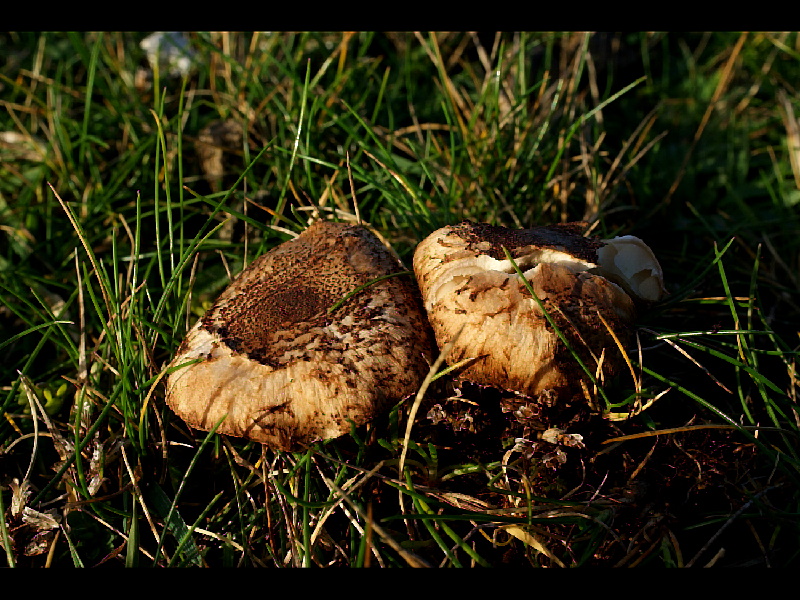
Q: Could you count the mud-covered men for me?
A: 0